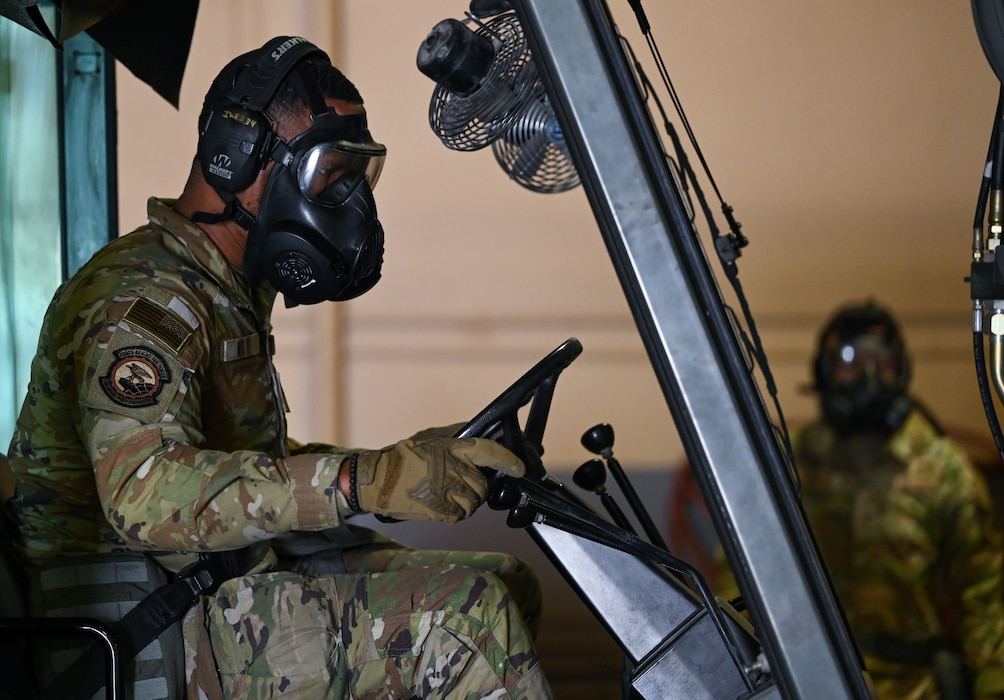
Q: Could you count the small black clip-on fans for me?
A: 2